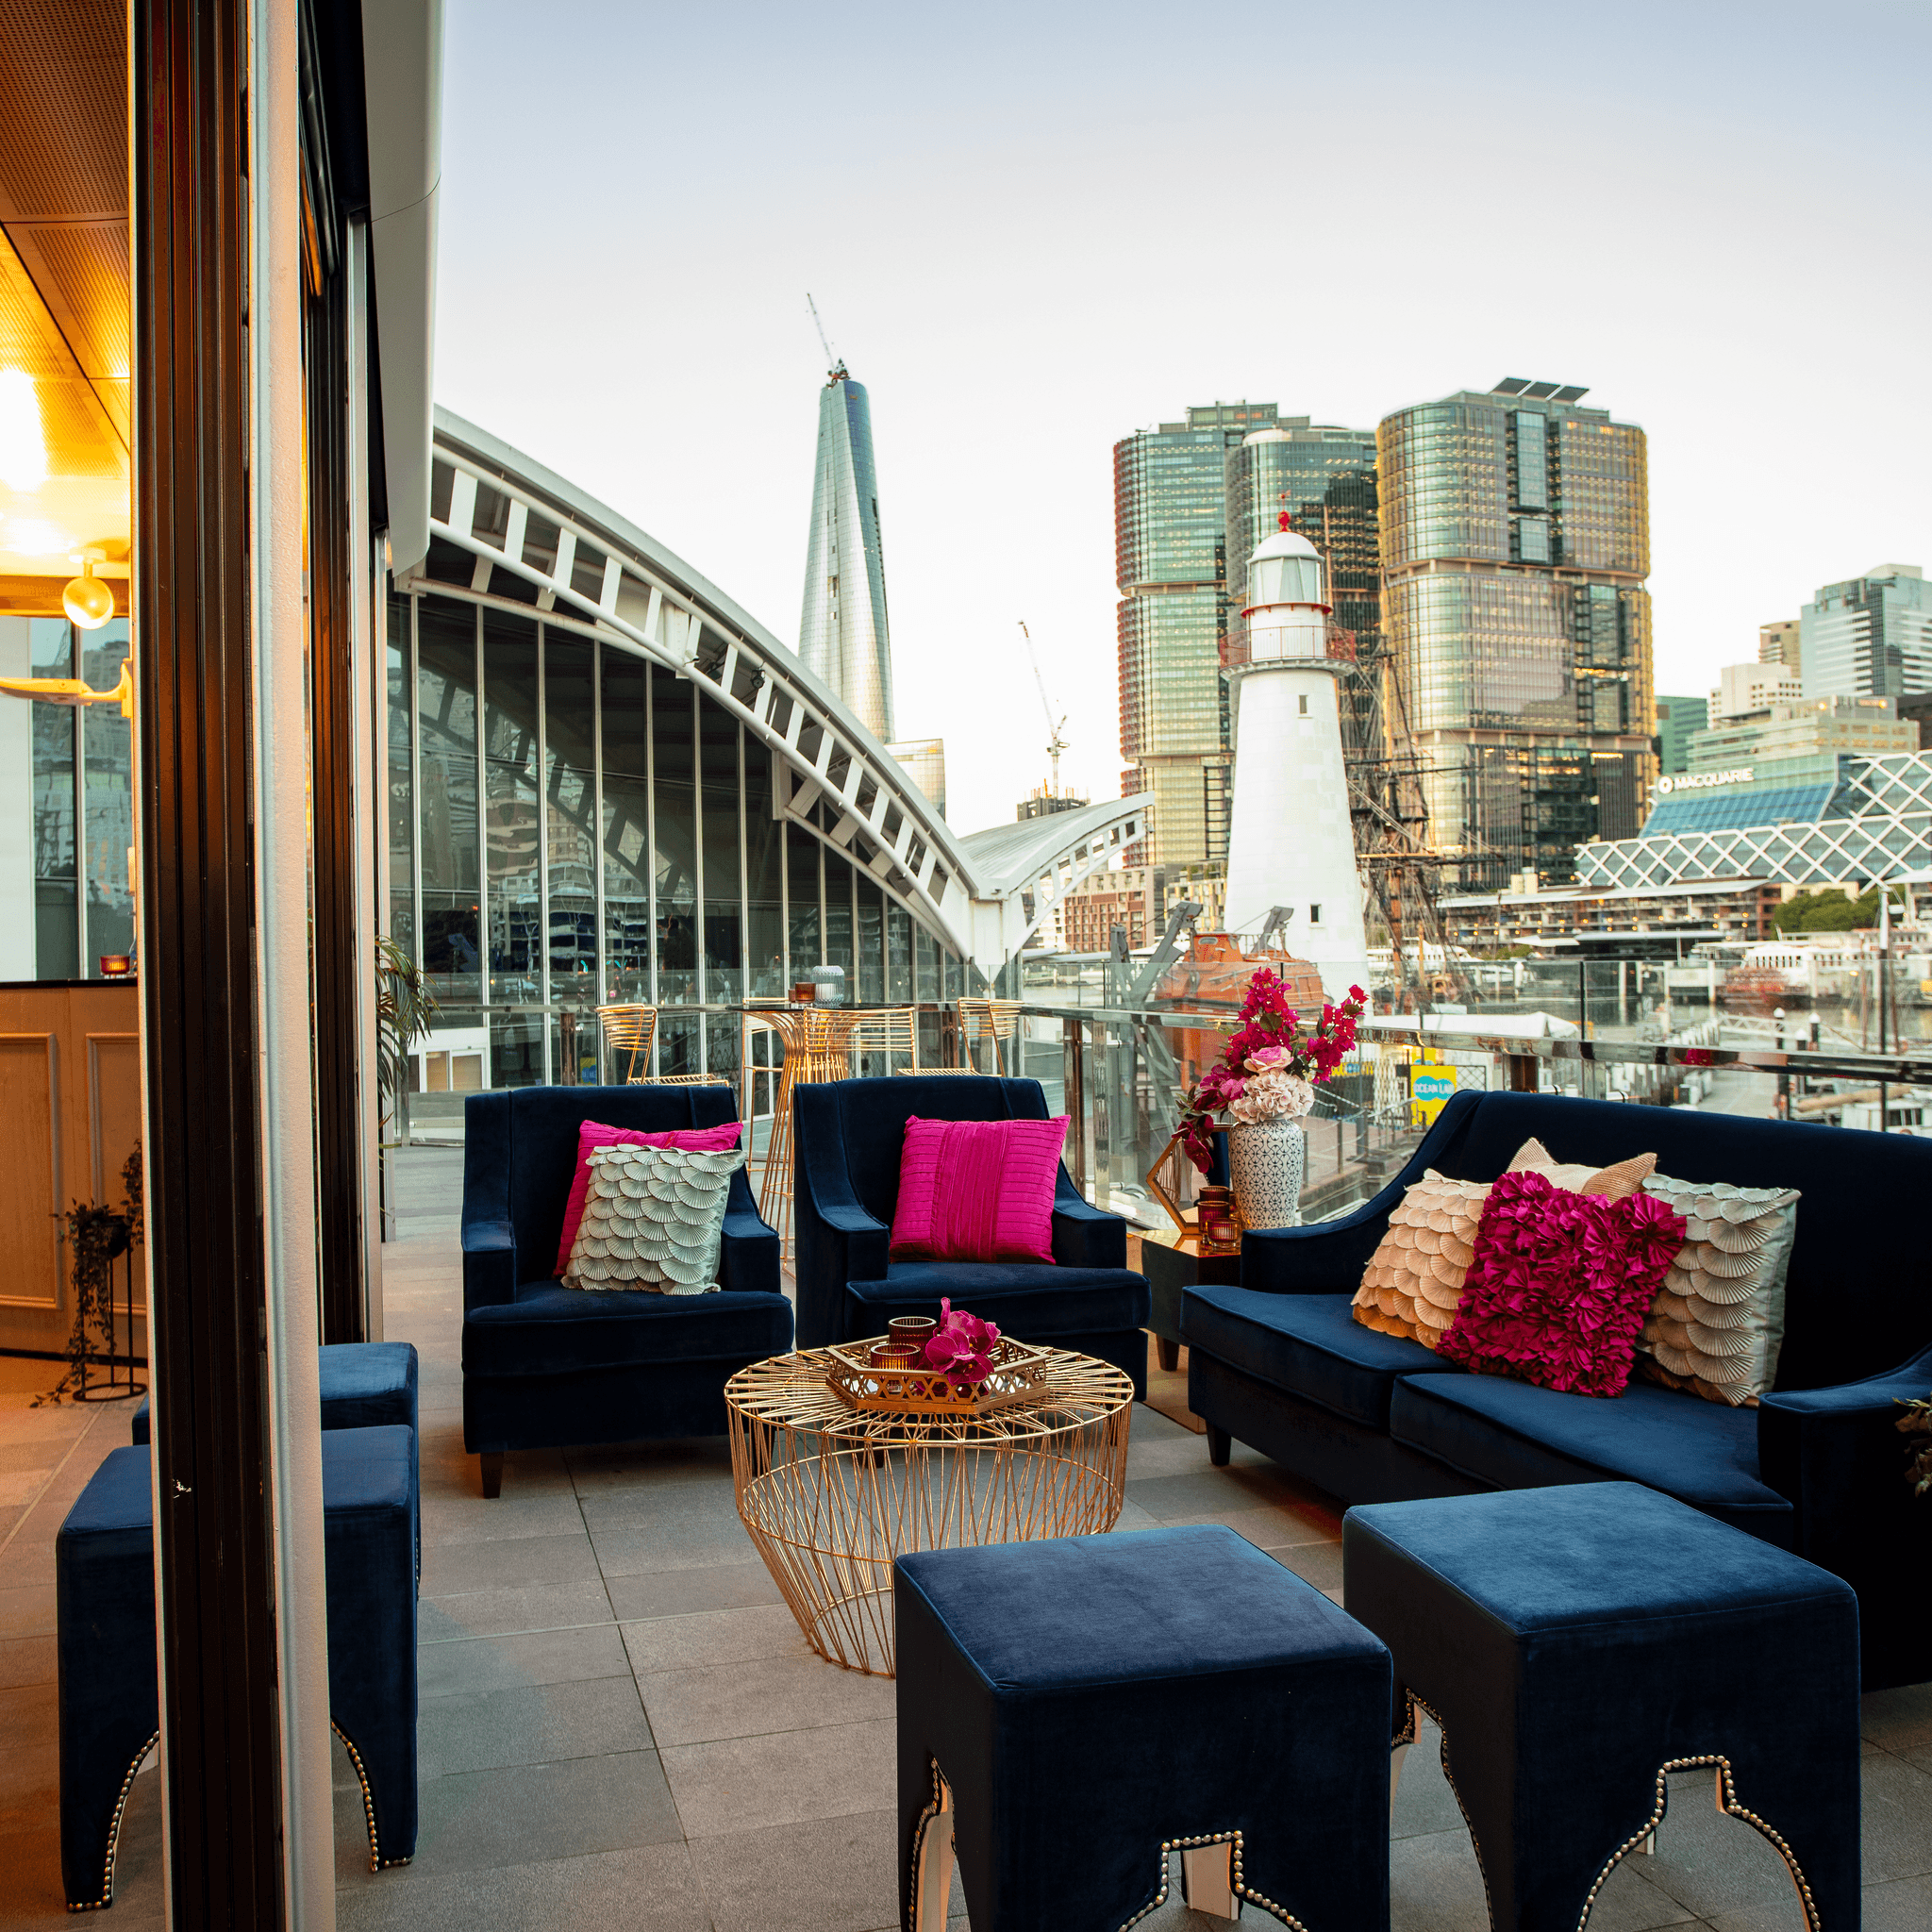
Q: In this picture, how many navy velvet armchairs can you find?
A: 2